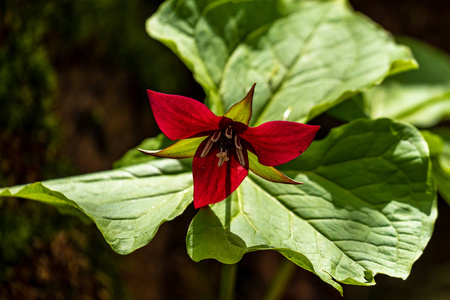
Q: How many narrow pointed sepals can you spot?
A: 3